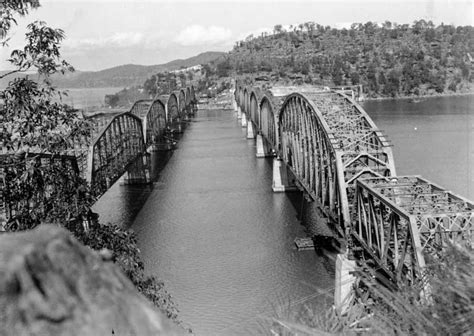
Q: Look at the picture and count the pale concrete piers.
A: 7